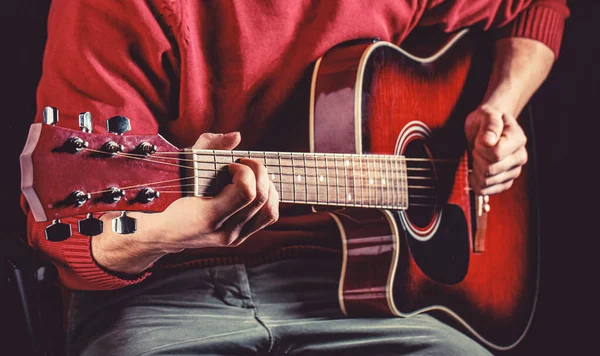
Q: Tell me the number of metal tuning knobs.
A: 6